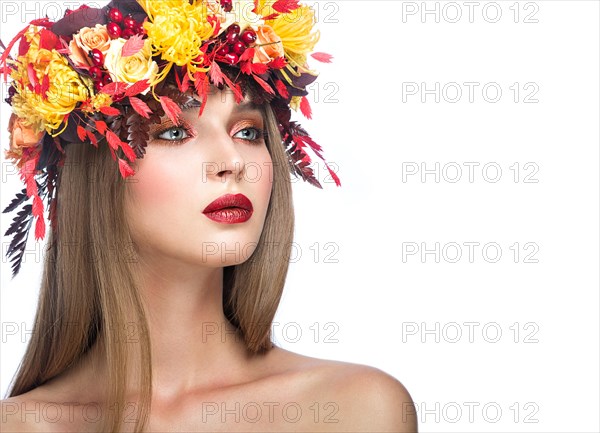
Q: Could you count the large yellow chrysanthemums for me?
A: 3